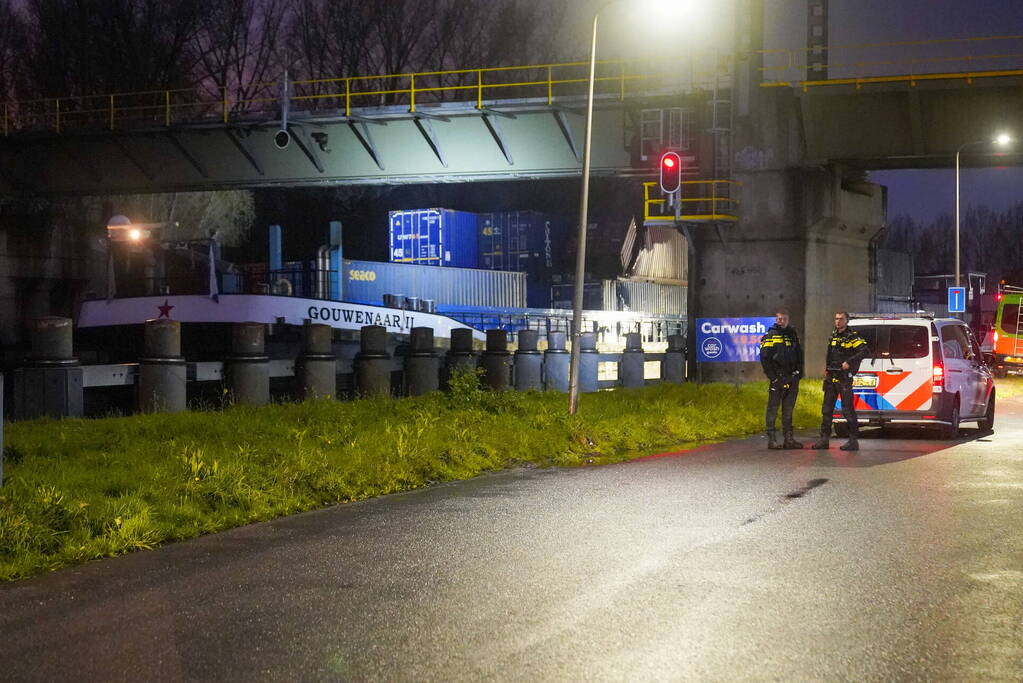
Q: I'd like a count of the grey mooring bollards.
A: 13